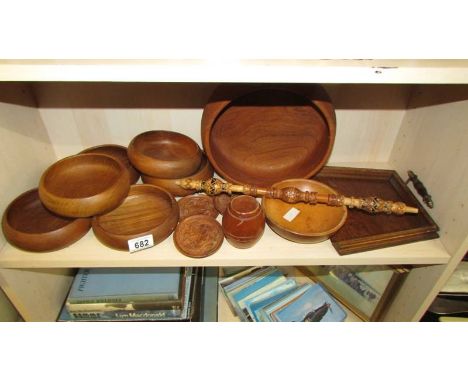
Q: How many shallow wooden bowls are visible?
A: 8